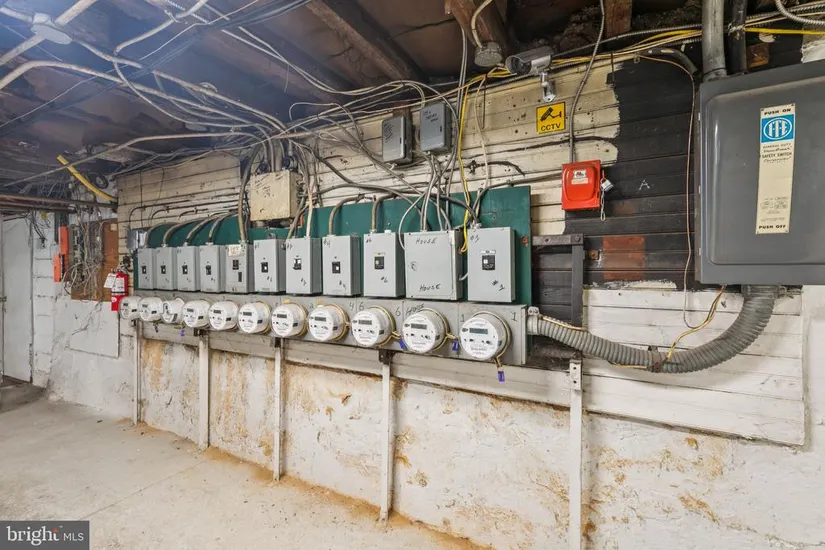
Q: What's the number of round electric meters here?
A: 11